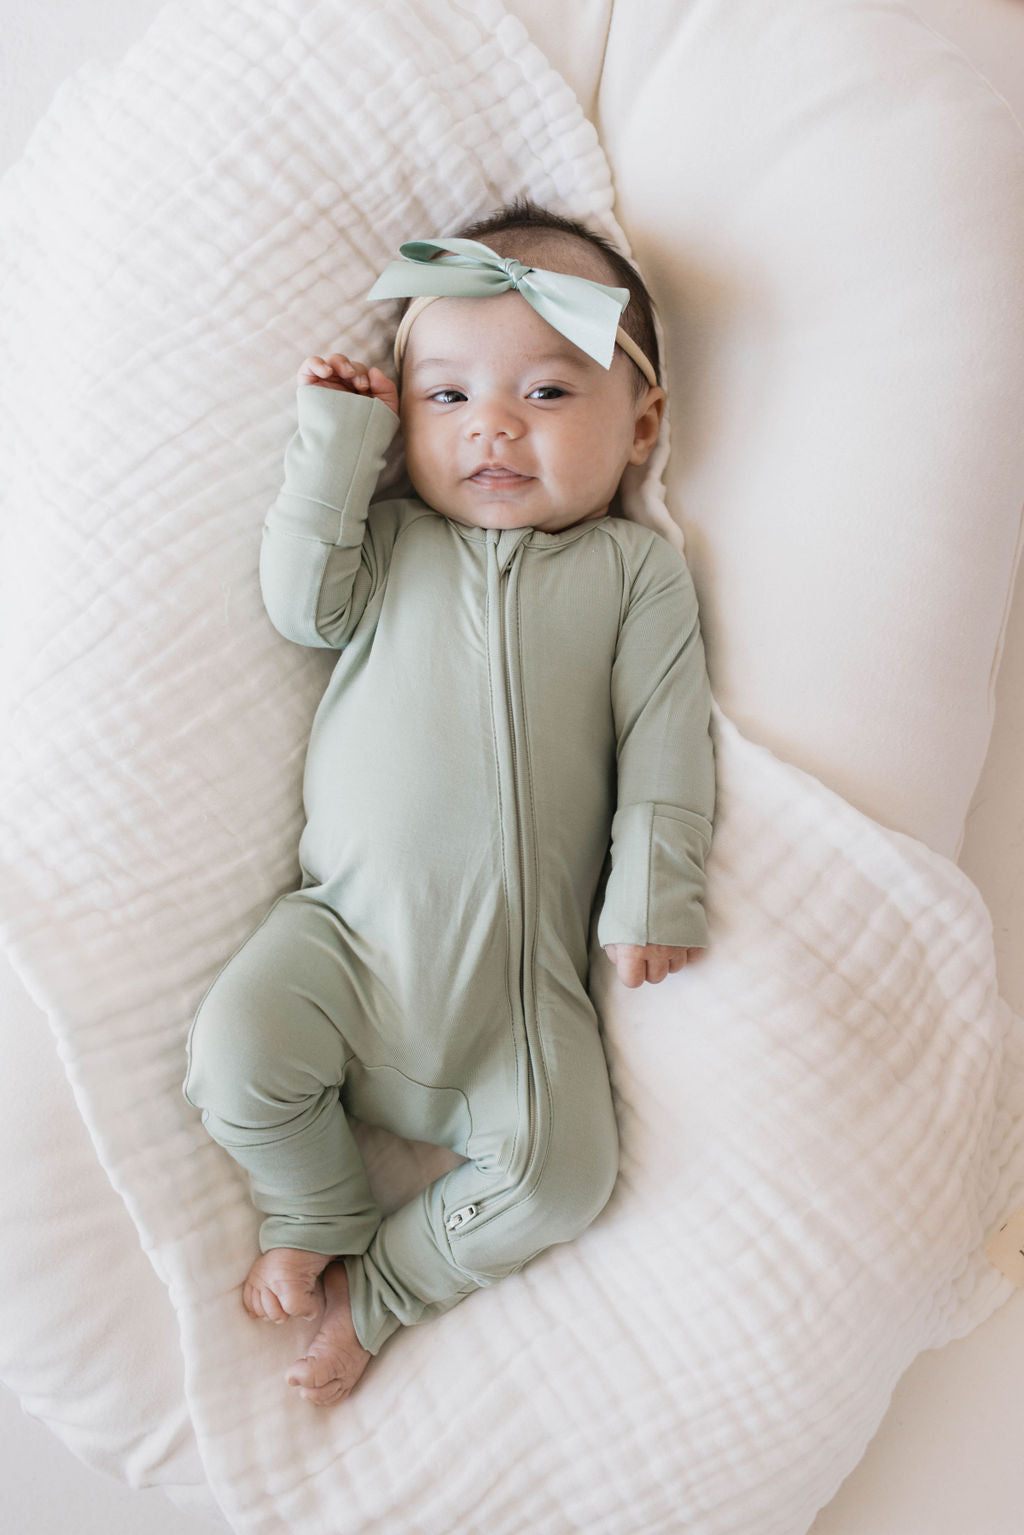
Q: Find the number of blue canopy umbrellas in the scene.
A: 0